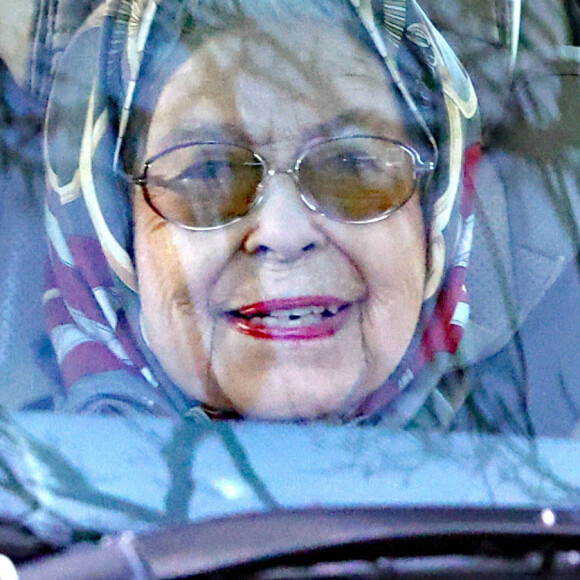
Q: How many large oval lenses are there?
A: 2